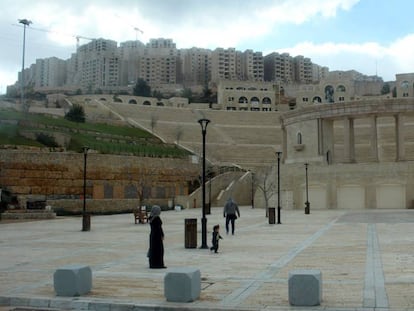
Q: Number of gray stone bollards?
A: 3